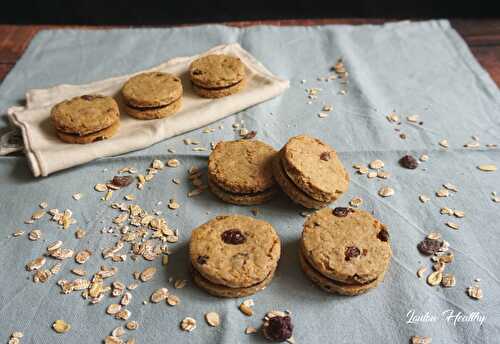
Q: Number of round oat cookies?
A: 7